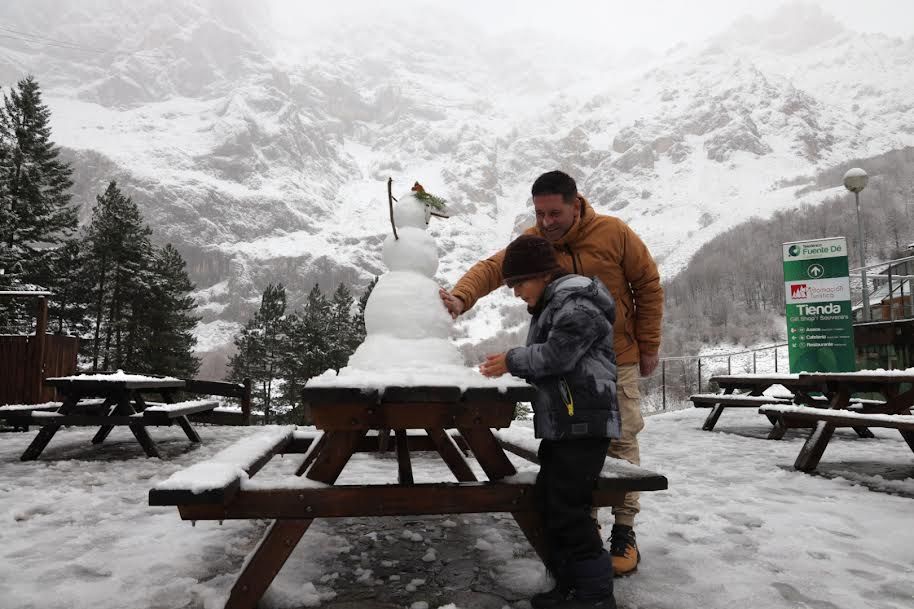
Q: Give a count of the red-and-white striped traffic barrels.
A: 0